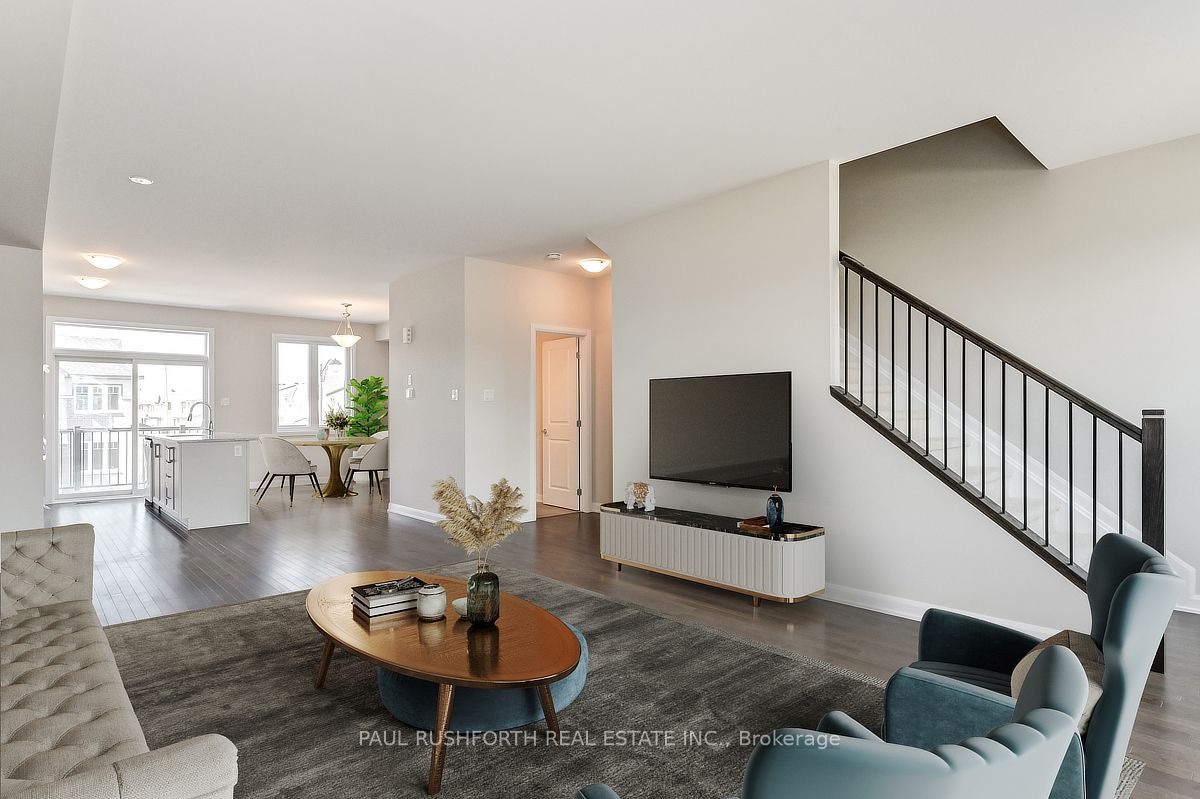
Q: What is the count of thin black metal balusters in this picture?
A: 15